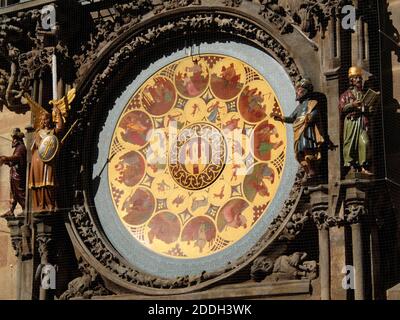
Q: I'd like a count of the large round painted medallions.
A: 12